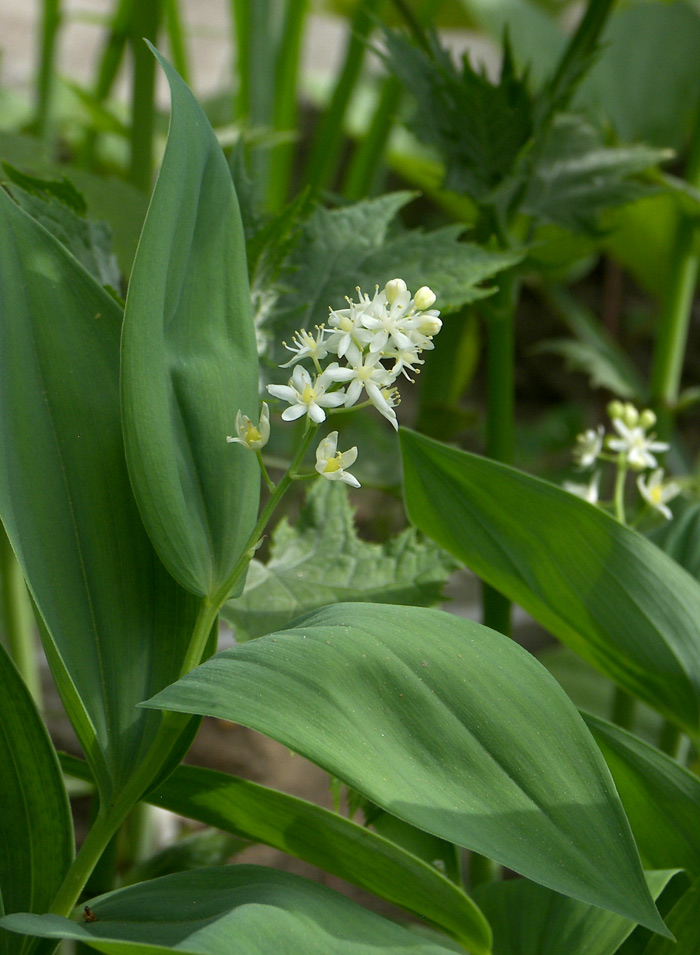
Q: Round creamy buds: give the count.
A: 6